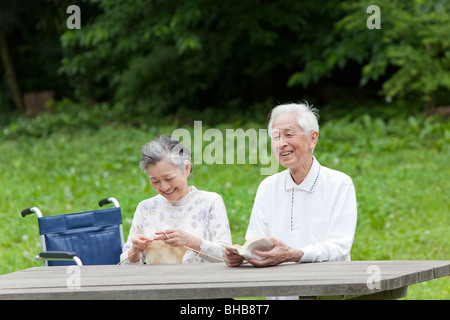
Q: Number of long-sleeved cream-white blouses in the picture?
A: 1